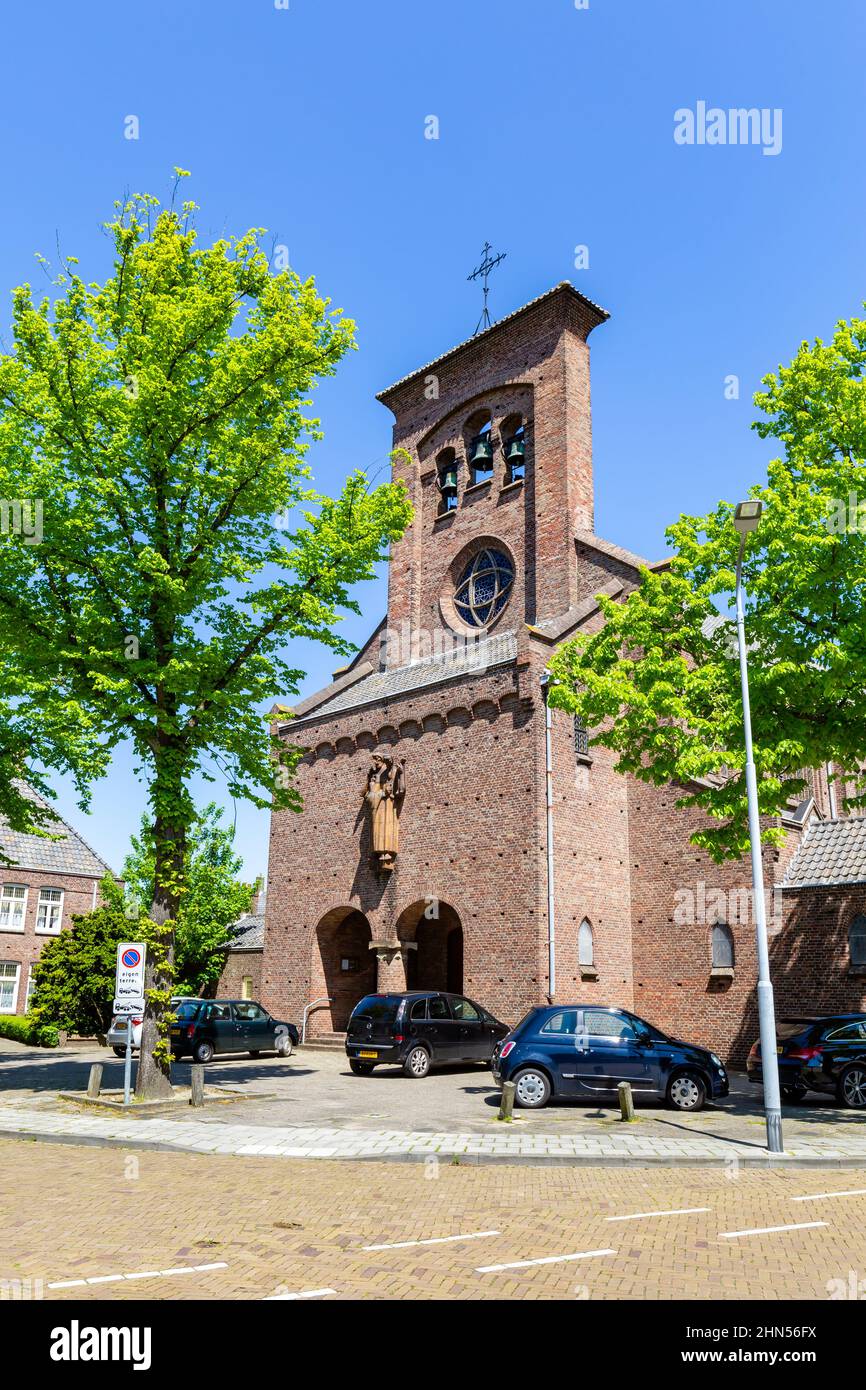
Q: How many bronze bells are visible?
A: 3